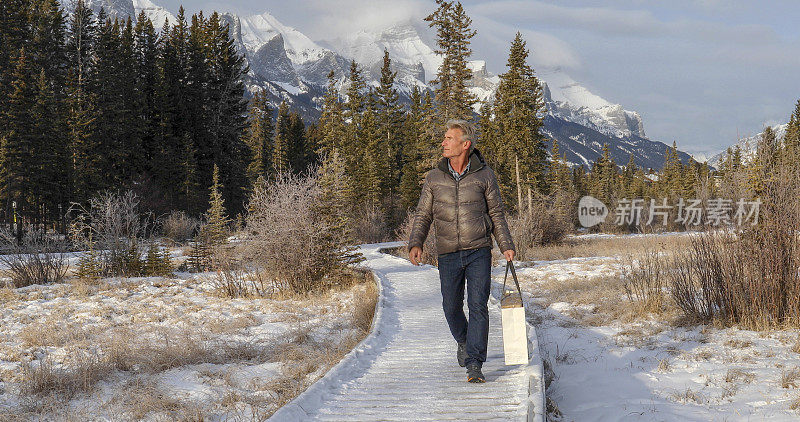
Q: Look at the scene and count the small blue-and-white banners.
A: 0